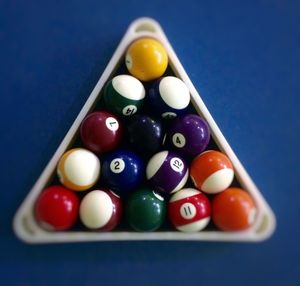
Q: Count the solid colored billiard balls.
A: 8